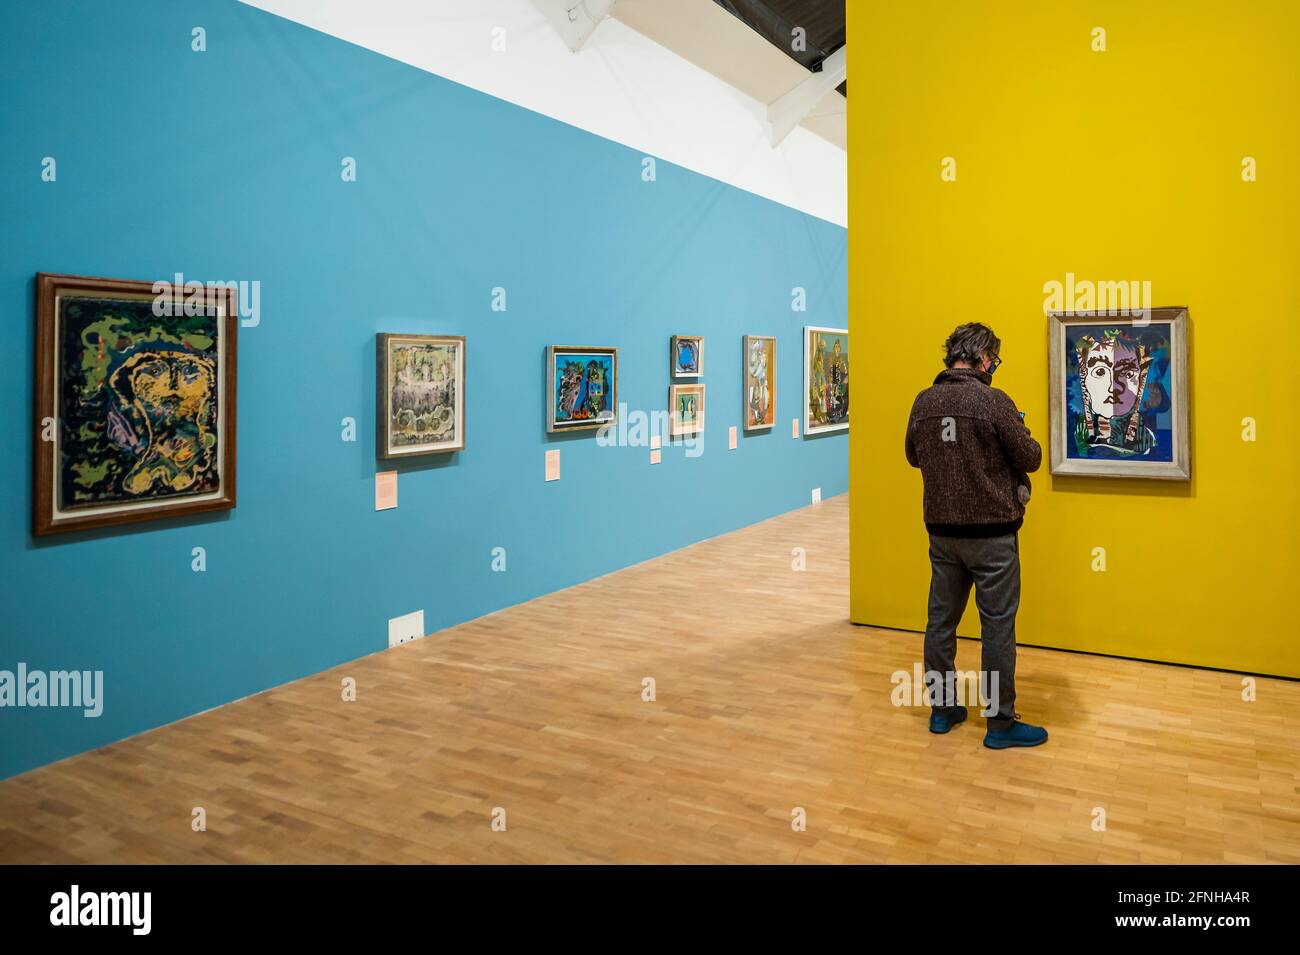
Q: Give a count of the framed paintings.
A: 8